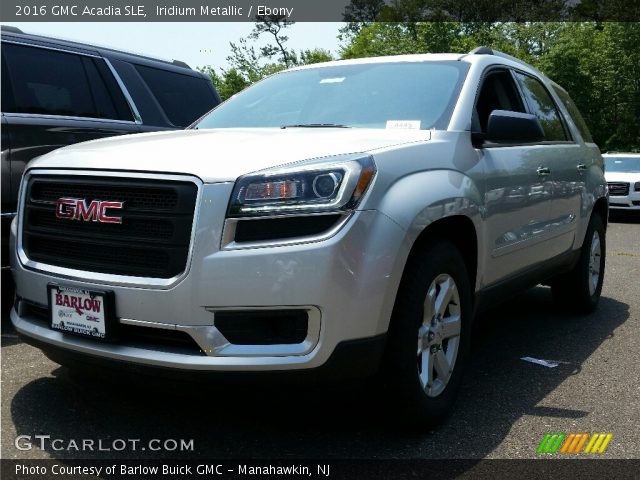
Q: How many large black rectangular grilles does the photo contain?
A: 1